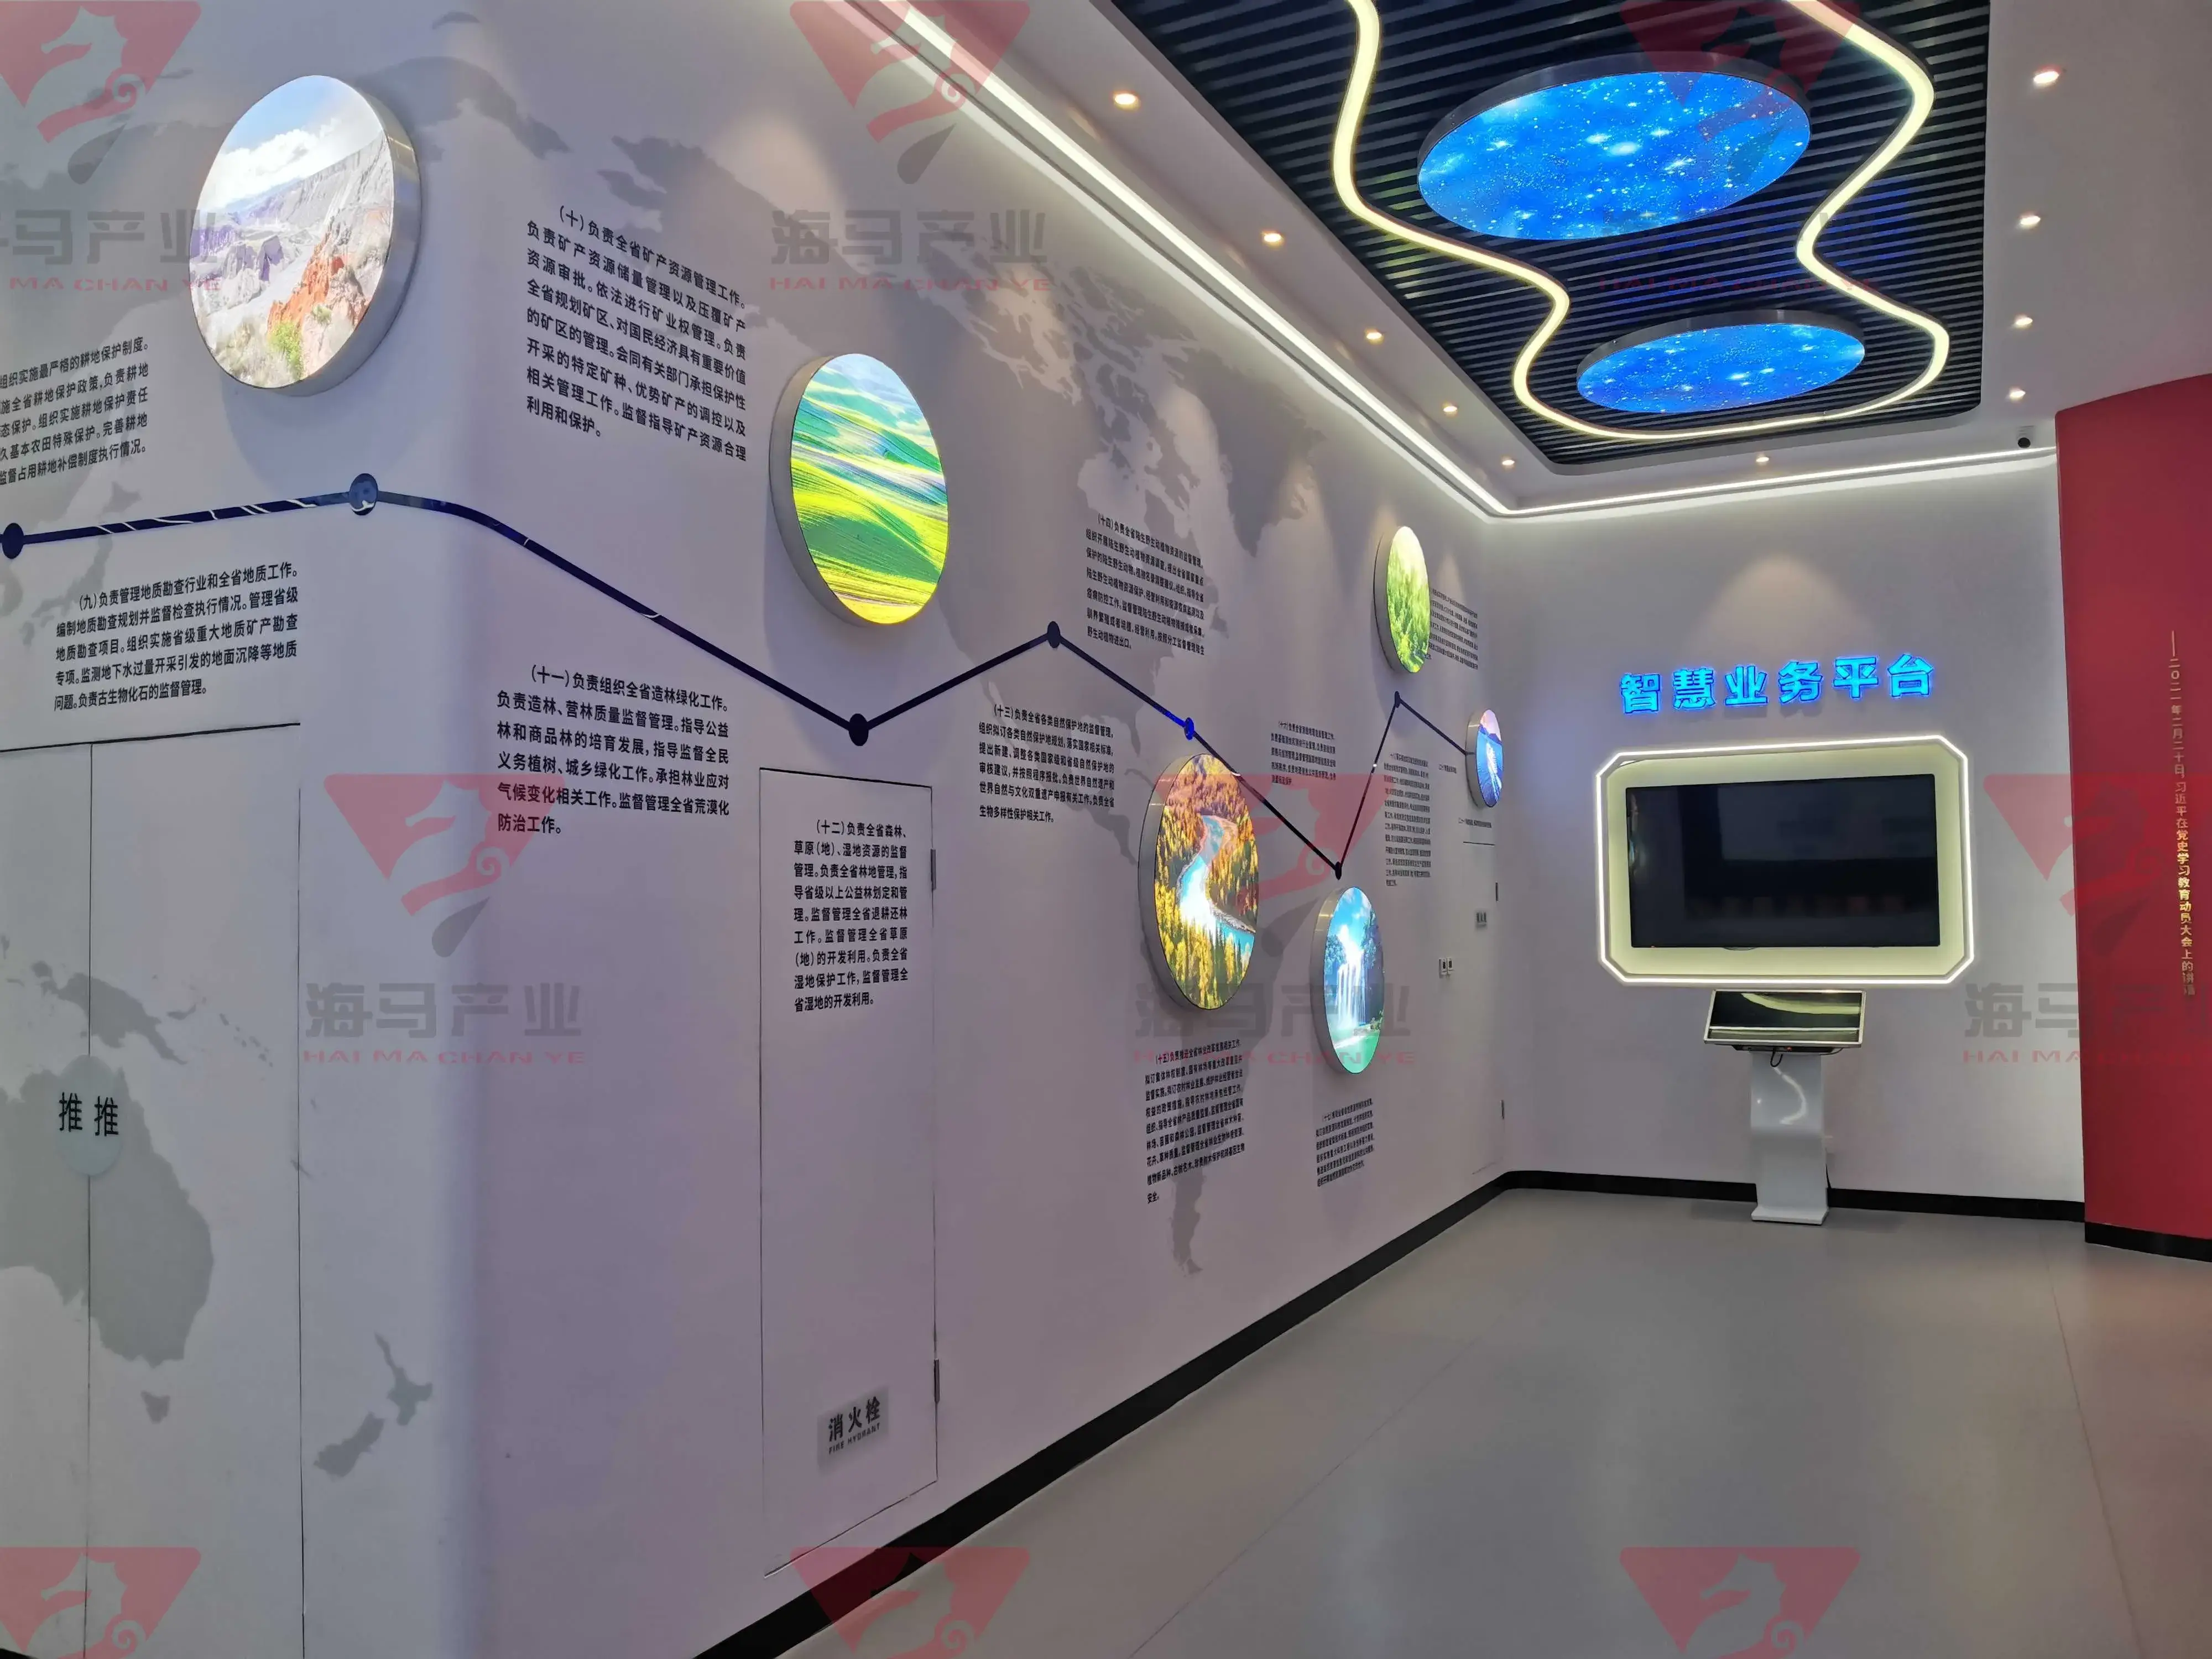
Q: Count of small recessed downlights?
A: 10